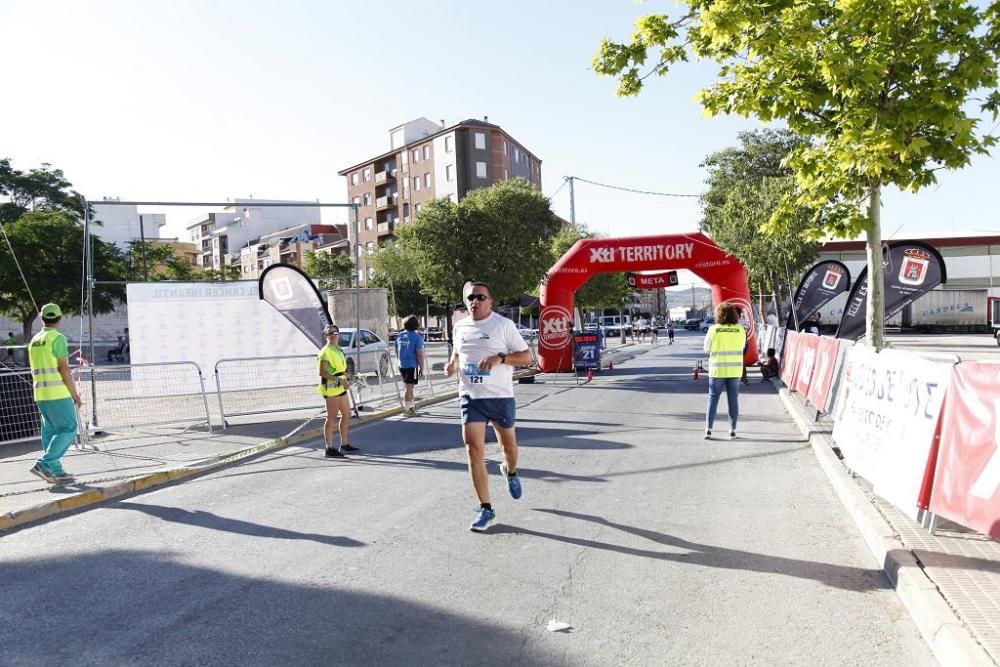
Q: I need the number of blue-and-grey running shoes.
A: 2